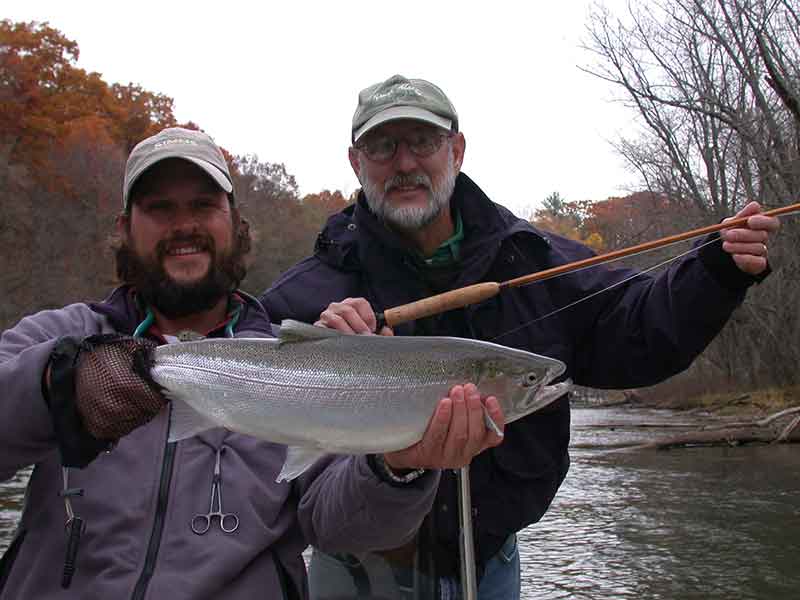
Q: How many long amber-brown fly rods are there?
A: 1